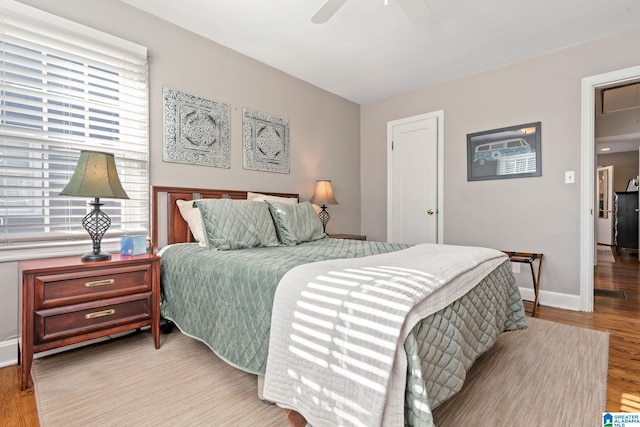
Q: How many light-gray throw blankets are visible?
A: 1